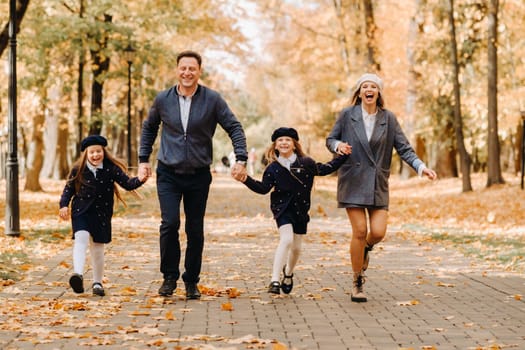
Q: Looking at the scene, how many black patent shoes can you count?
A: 4